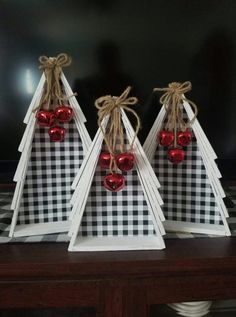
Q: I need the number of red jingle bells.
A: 9